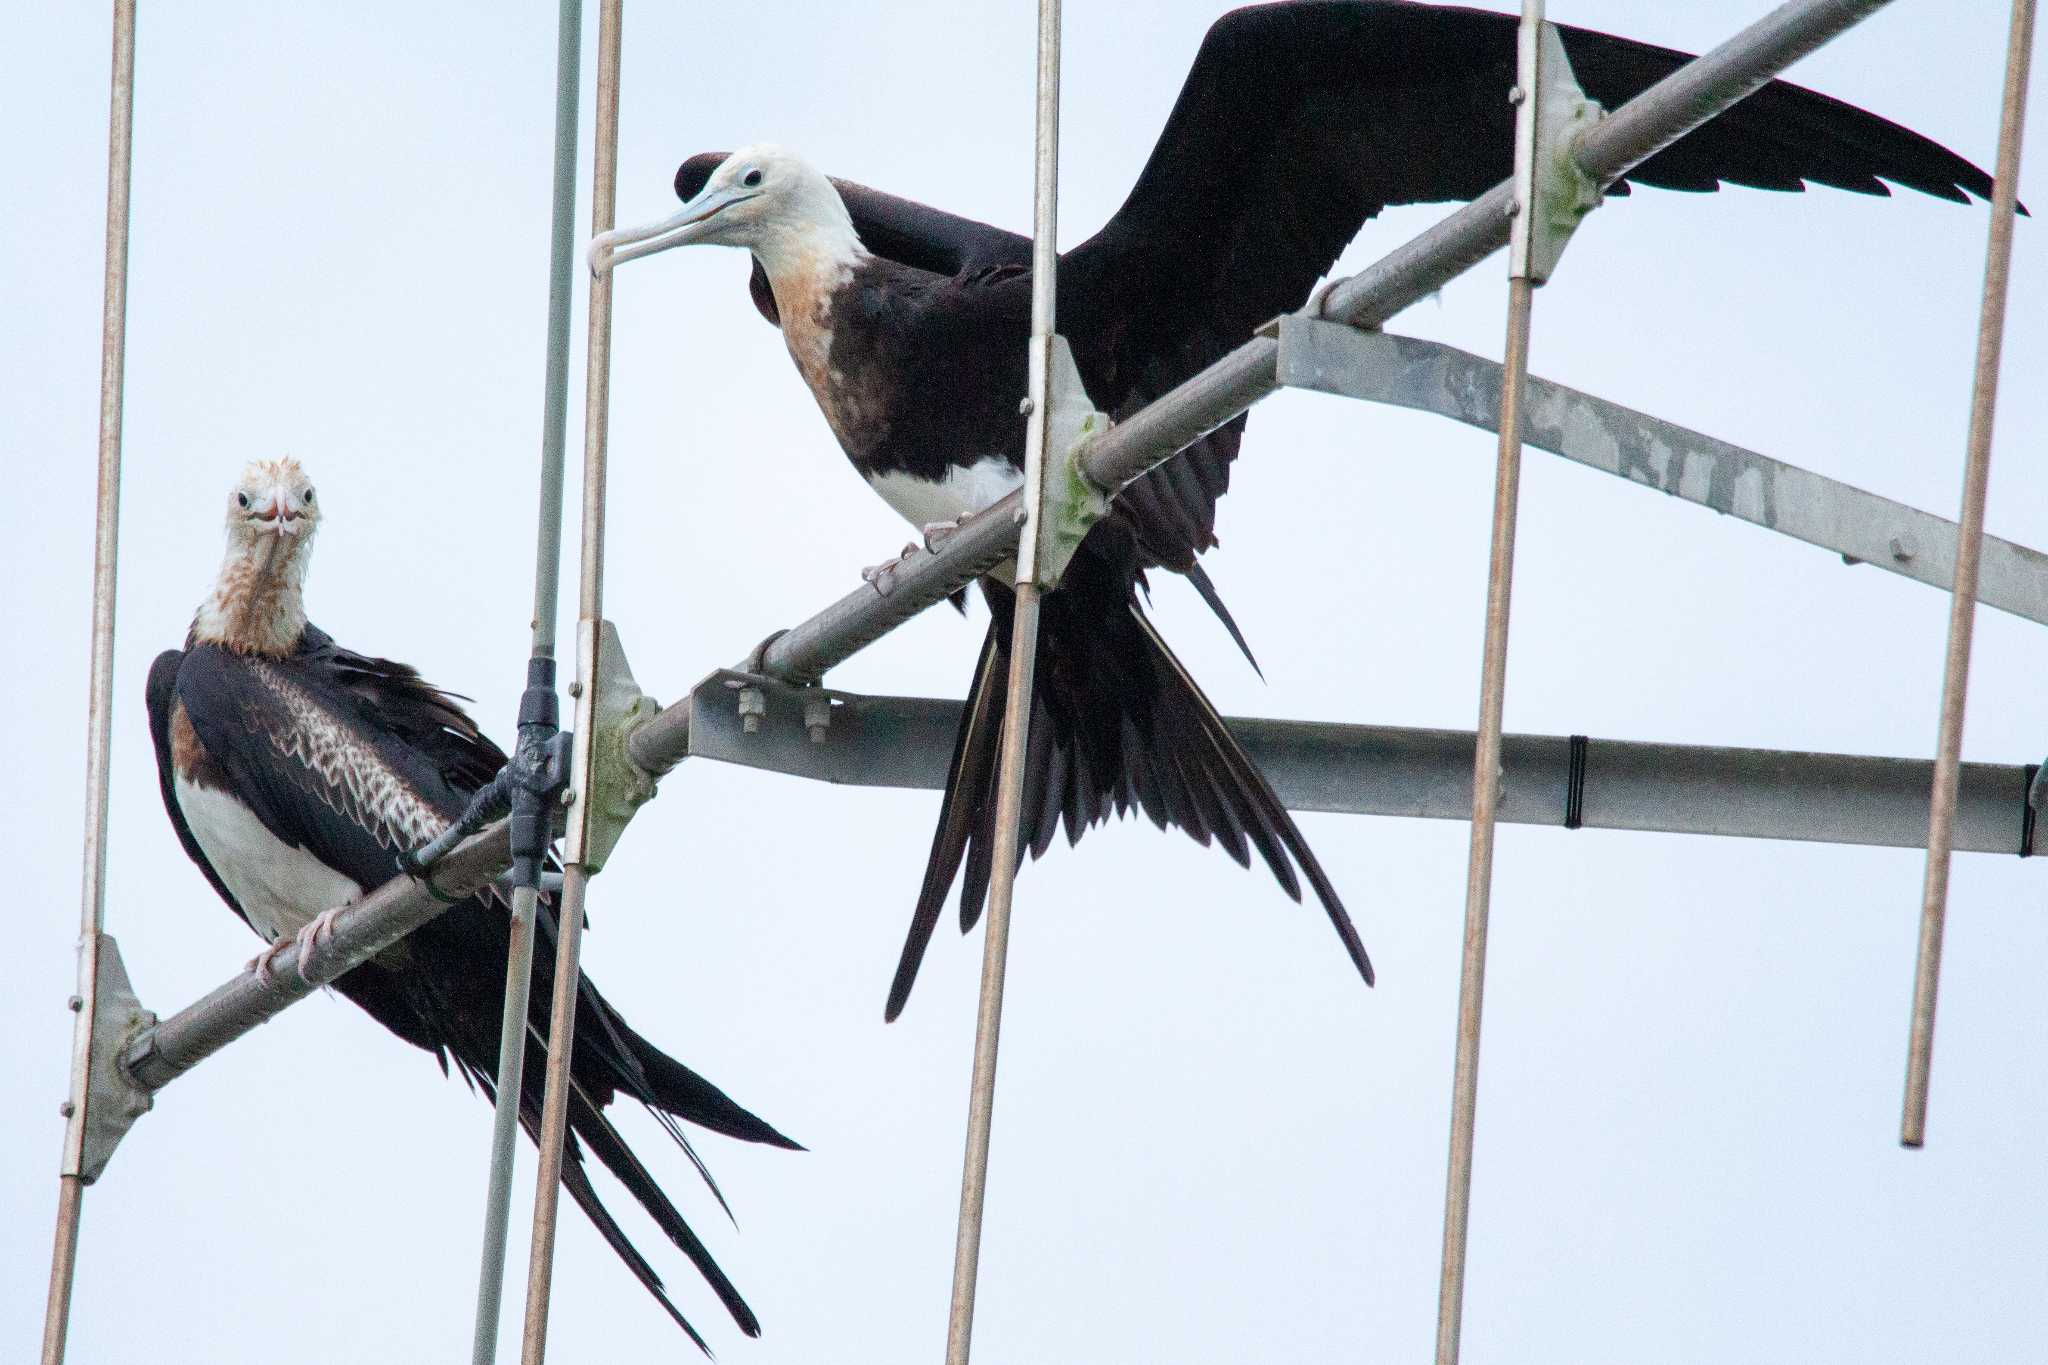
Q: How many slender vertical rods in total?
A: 6